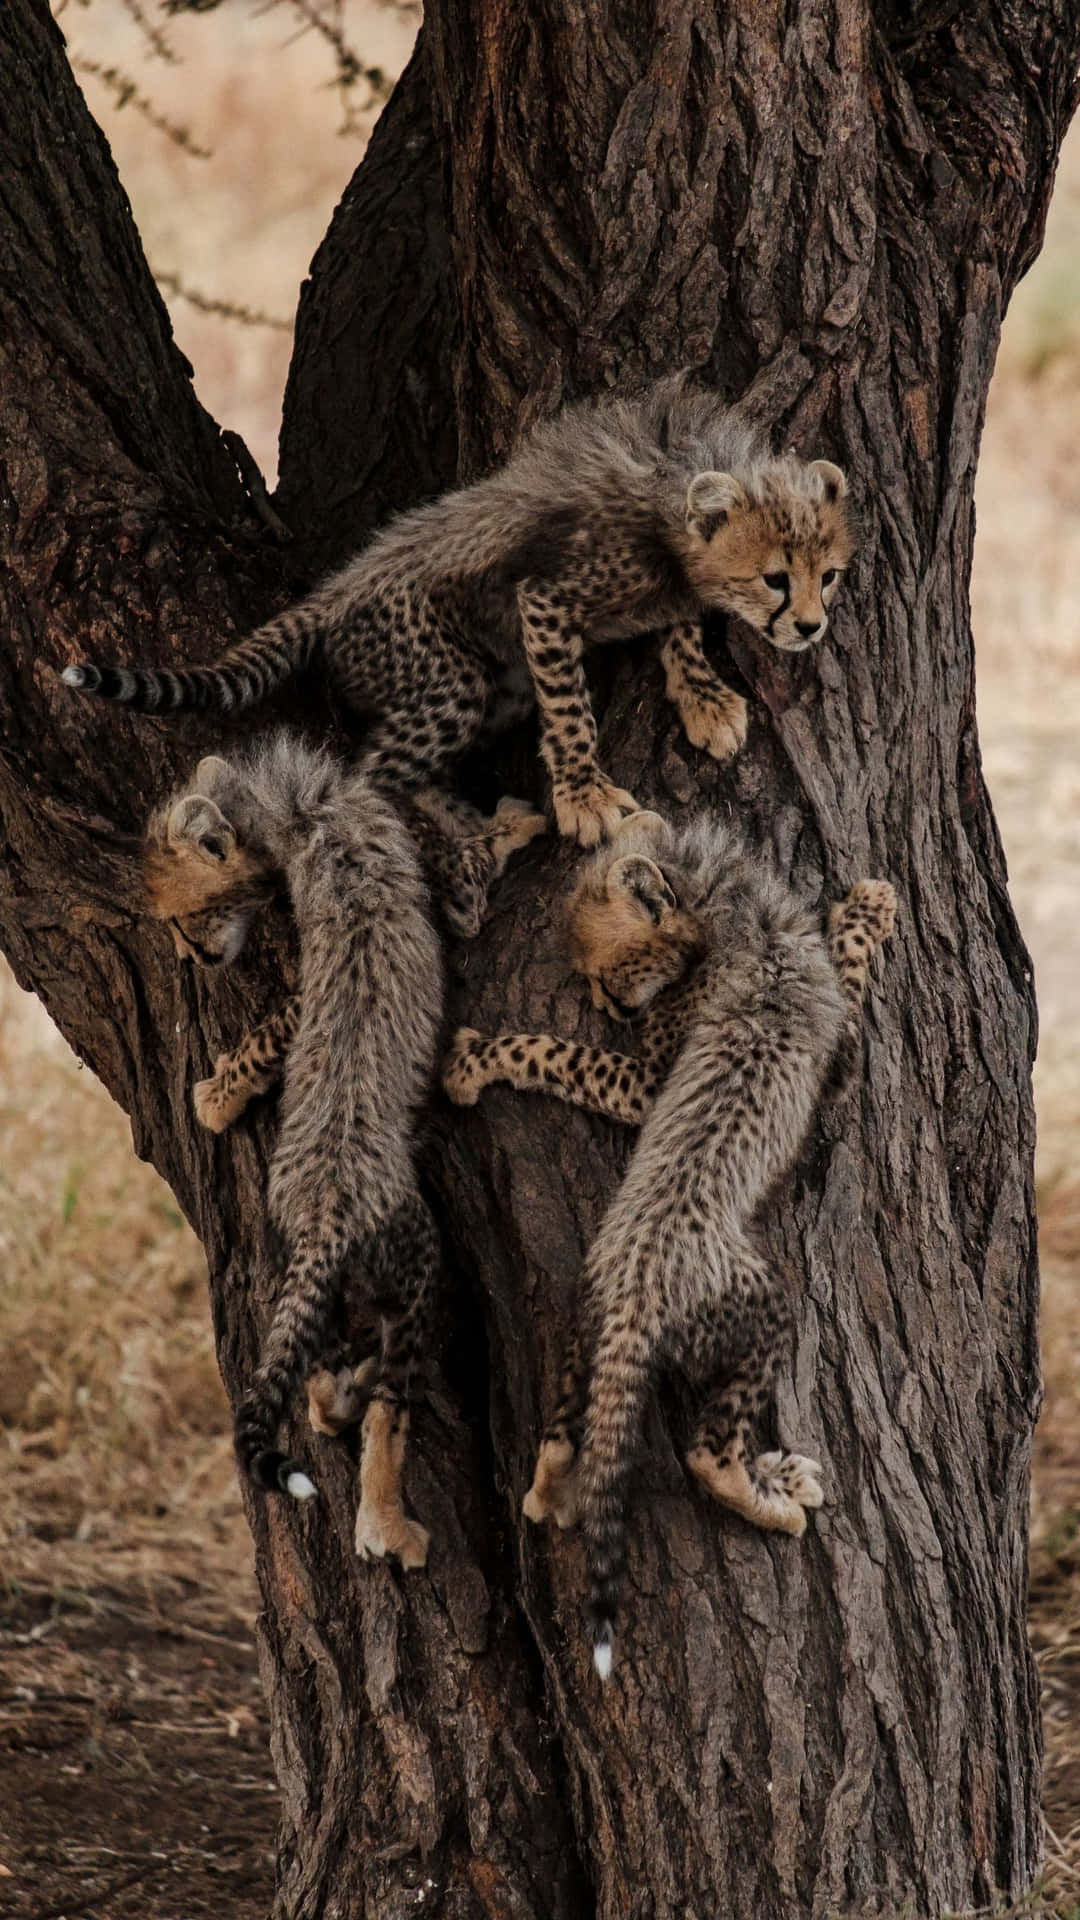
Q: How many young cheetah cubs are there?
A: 3